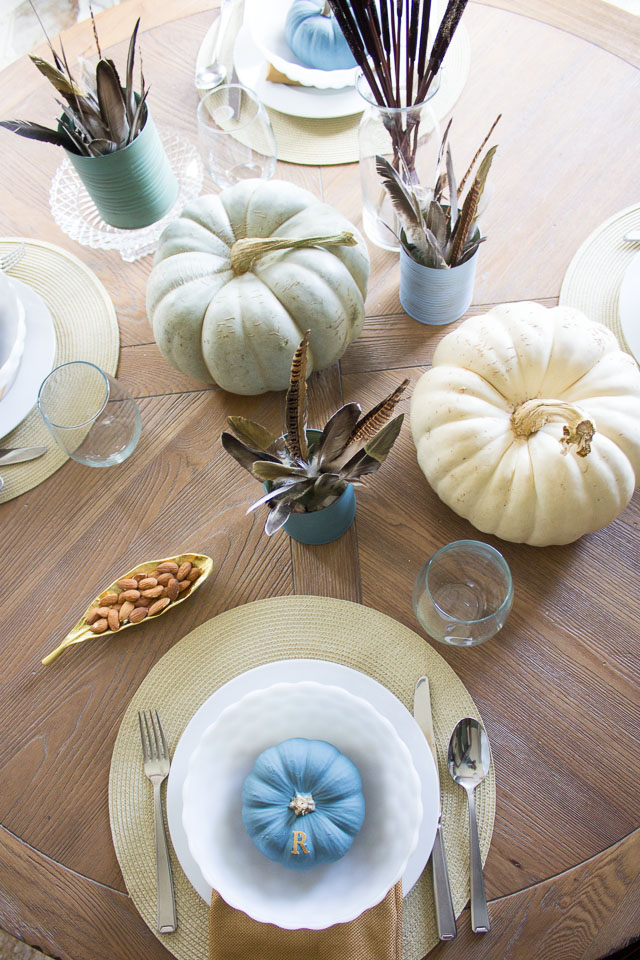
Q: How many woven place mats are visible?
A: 4